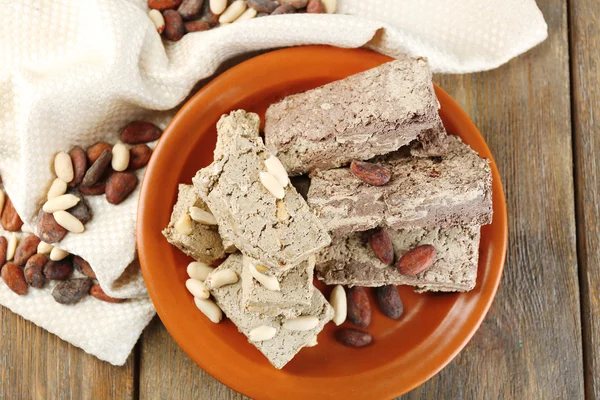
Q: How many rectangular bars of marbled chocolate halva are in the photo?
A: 3